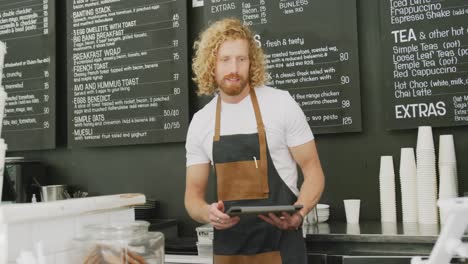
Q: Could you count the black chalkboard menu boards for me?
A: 4